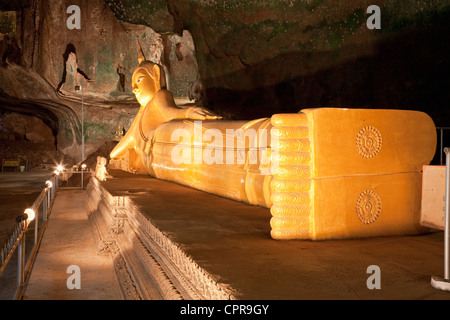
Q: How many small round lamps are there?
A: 5